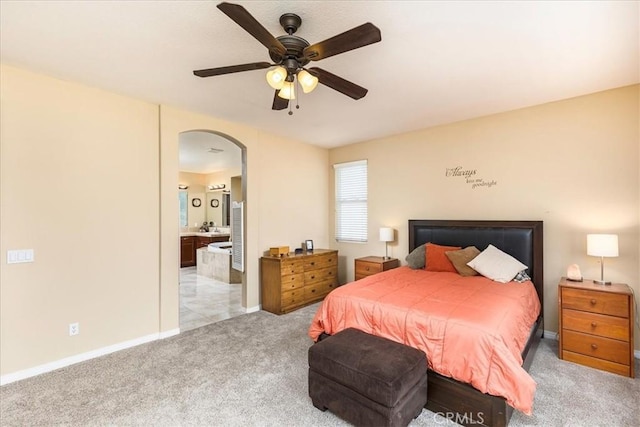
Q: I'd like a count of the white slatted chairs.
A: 0